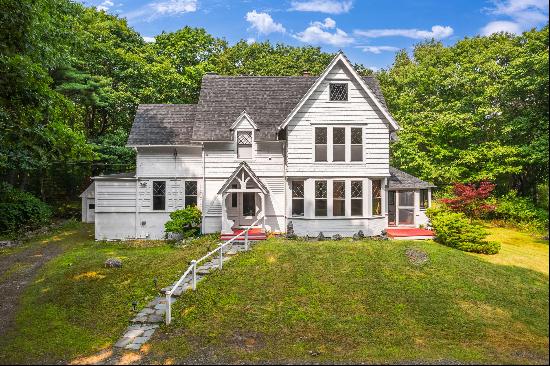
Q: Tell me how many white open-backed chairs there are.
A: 0